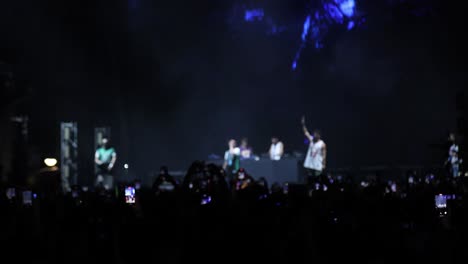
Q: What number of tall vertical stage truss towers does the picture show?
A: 2